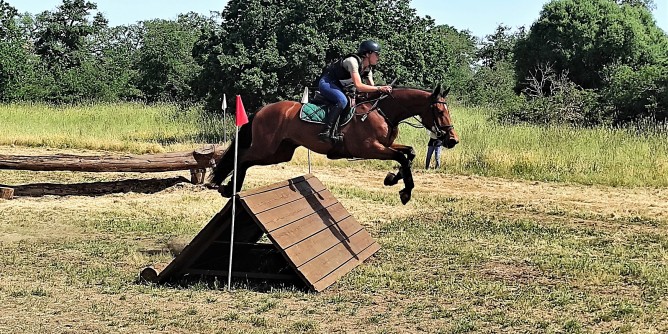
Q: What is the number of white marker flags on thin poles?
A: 2